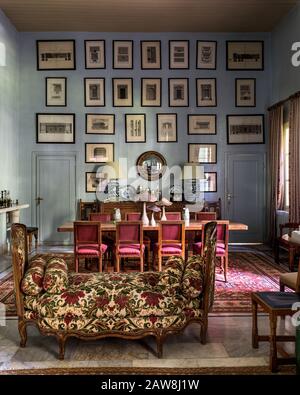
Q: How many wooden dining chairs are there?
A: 8